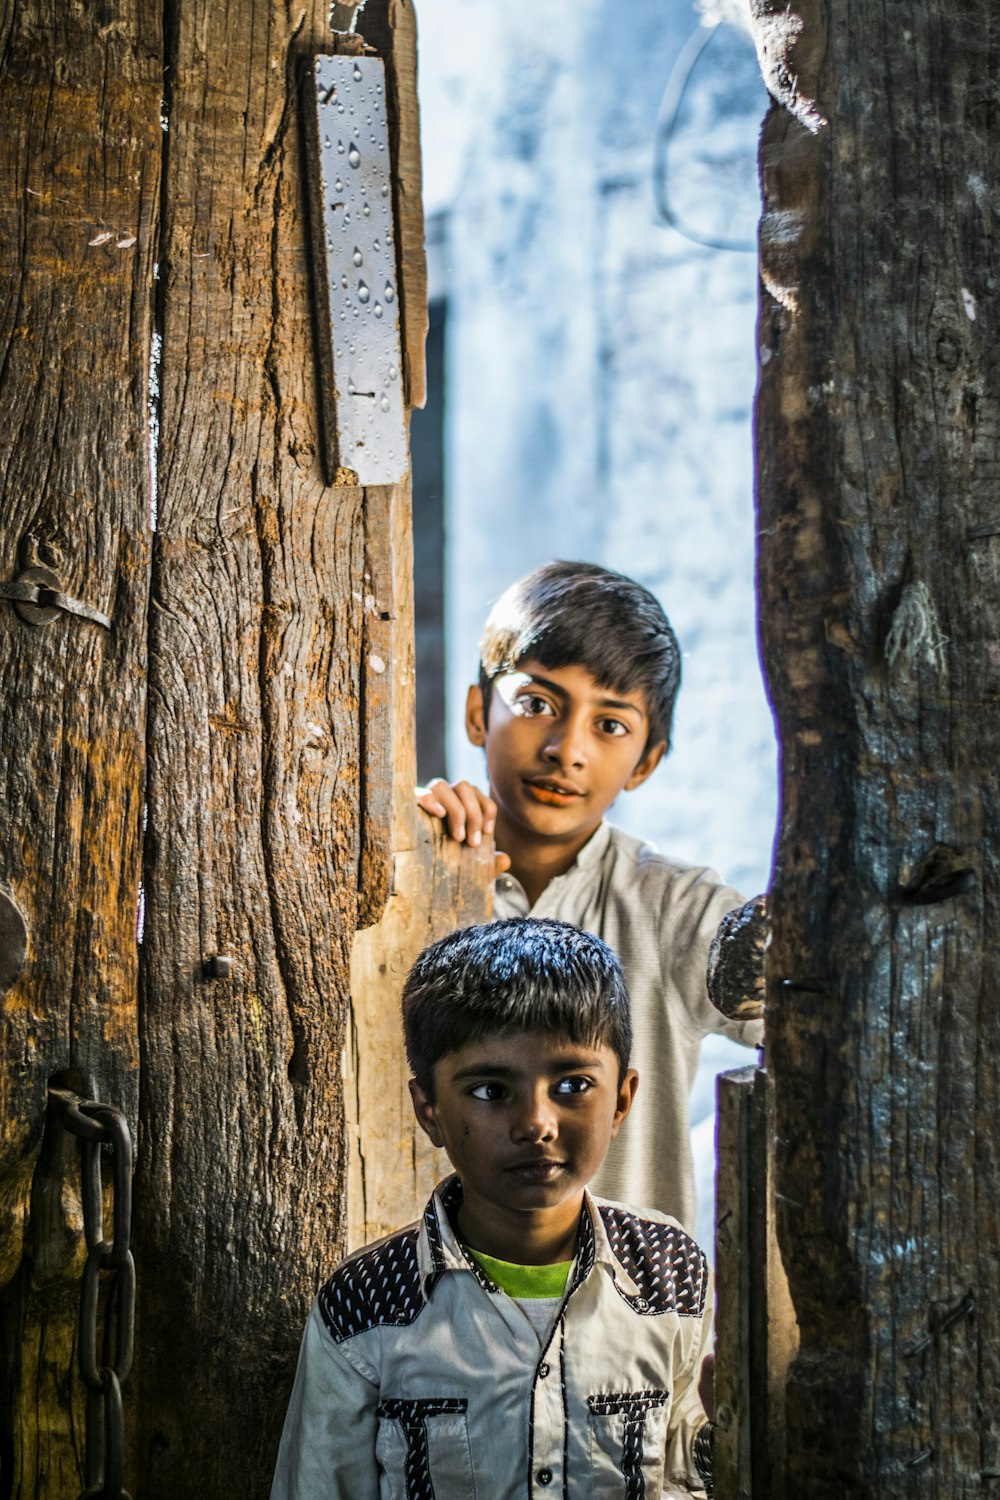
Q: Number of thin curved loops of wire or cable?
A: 1